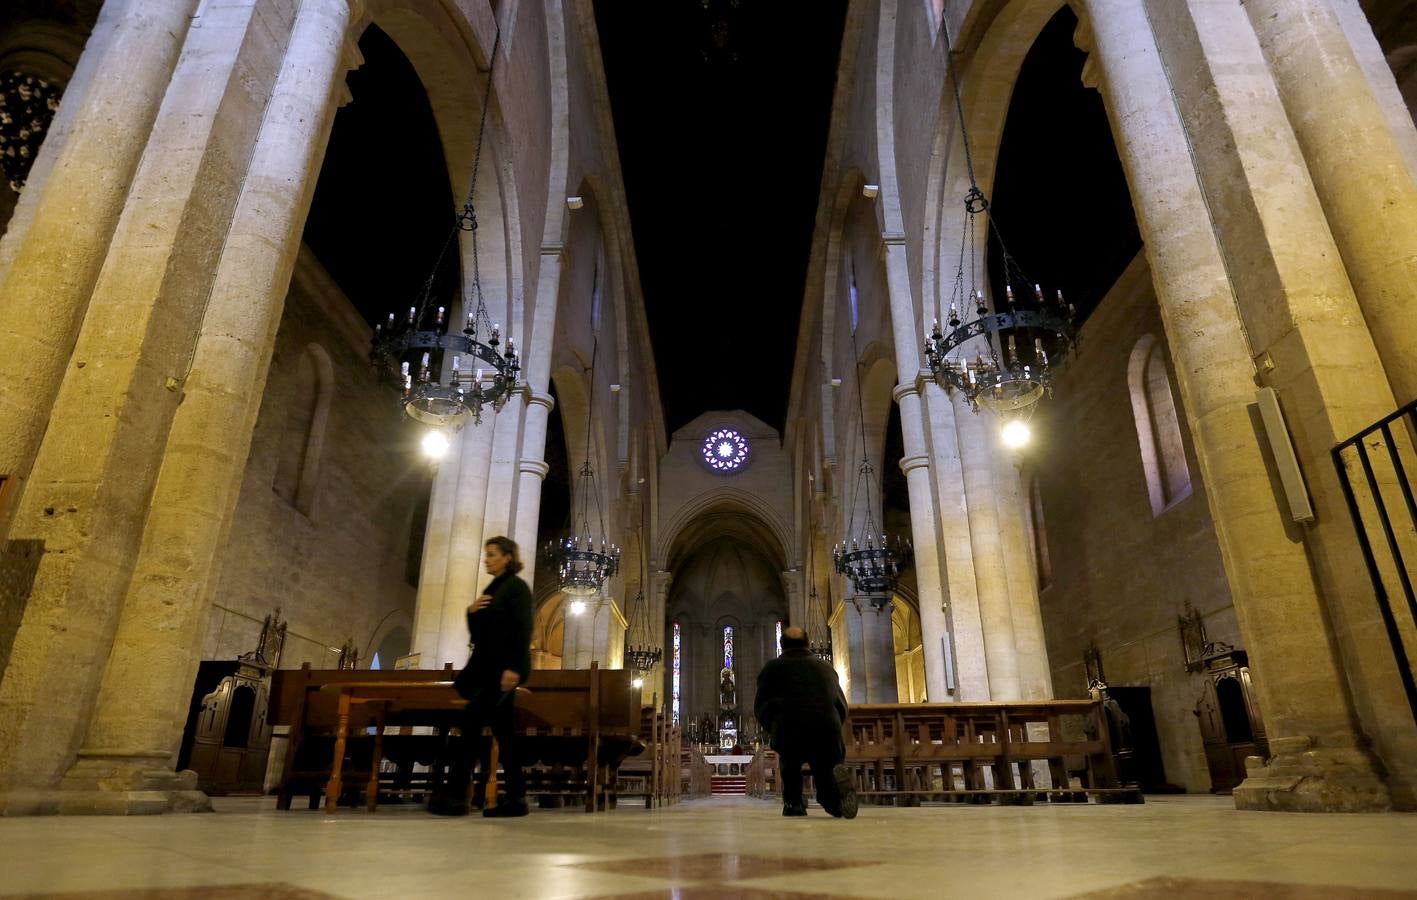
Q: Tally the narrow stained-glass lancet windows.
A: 3